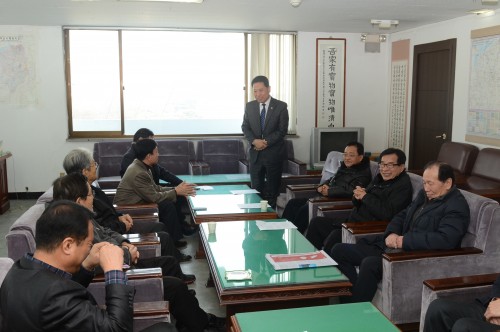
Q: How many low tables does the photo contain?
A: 4